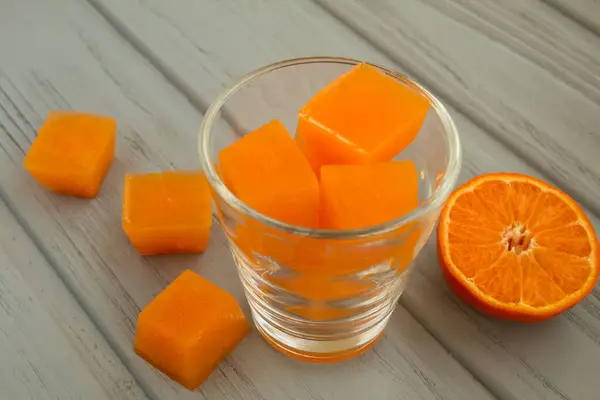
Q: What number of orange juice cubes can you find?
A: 6